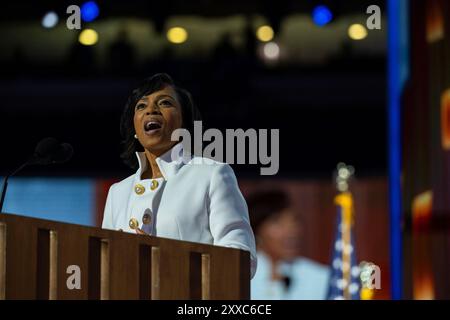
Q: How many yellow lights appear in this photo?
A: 4